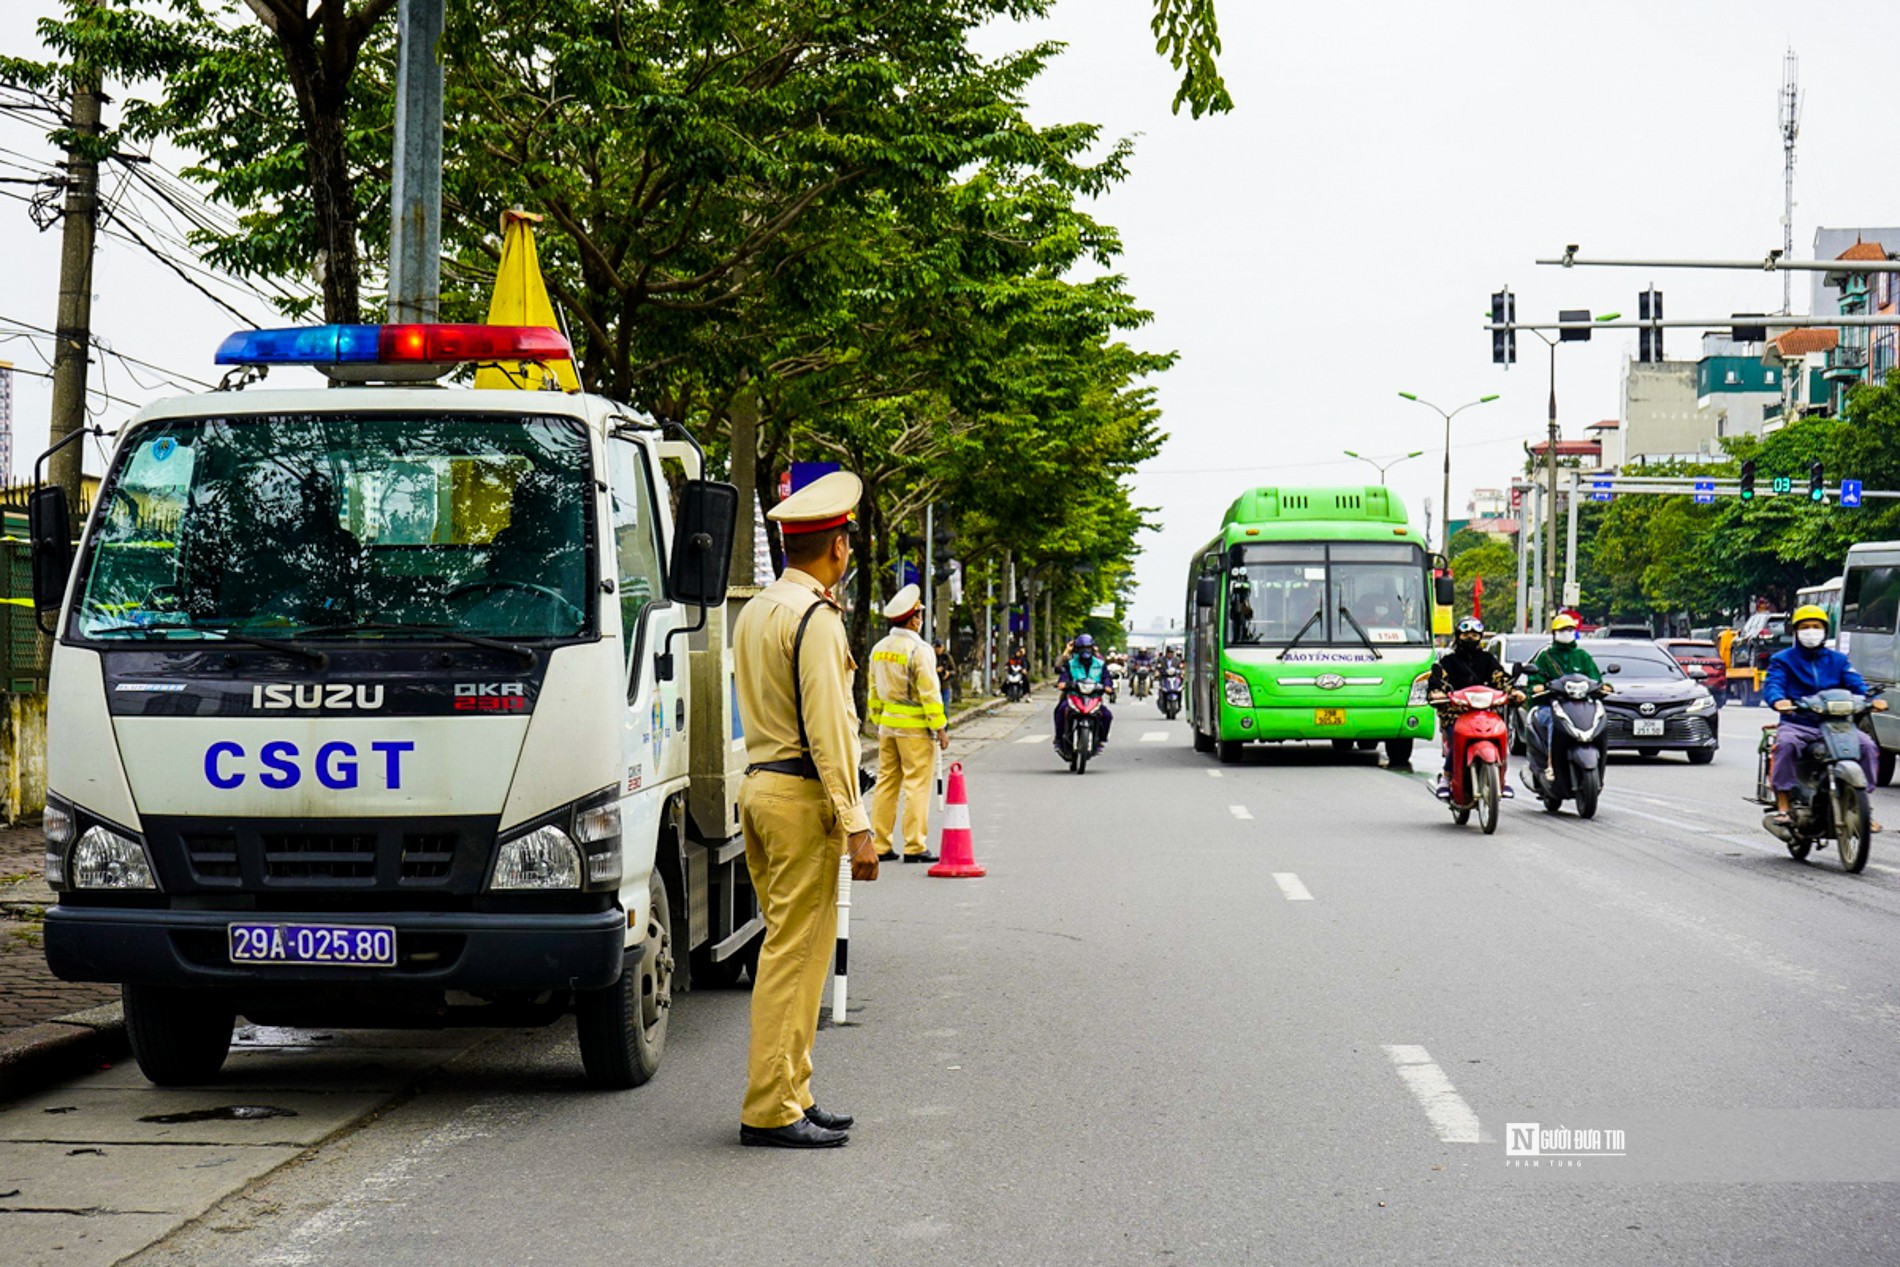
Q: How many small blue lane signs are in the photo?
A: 3